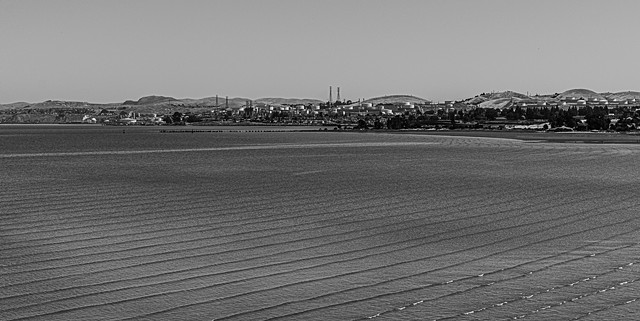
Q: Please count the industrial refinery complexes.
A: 1